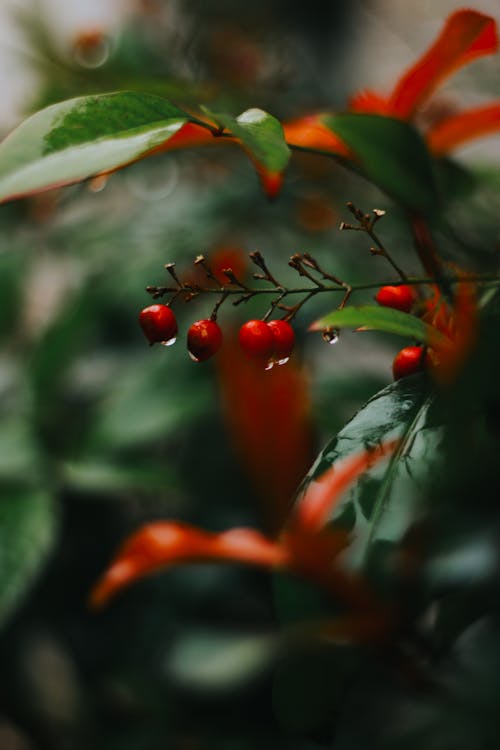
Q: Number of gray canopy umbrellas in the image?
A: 0